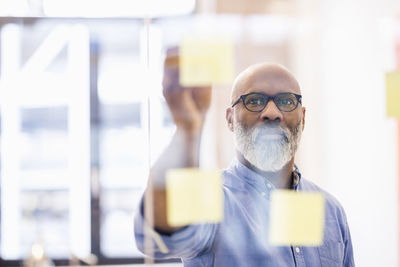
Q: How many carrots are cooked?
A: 0